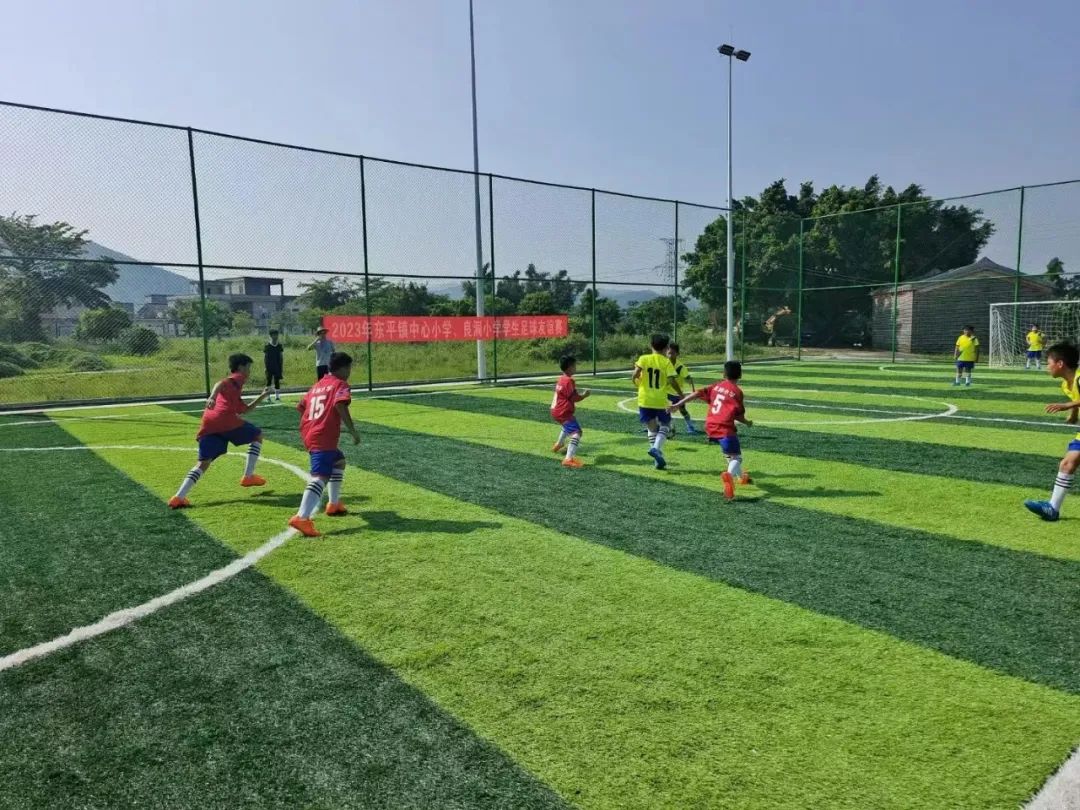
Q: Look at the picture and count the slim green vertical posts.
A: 9